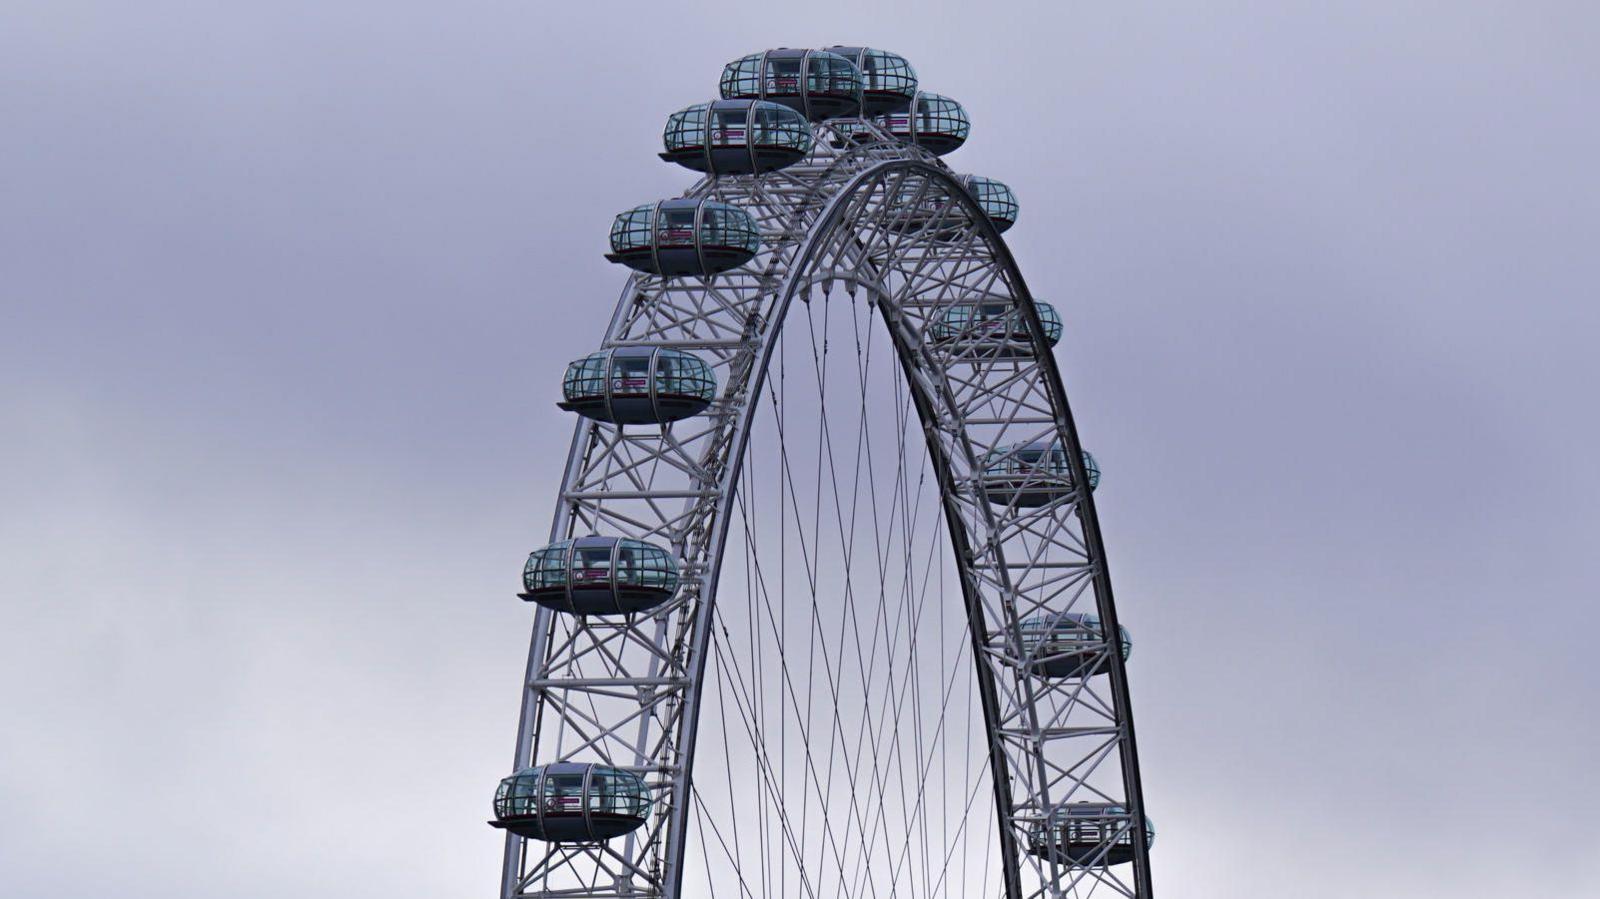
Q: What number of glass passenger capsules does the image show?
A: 13